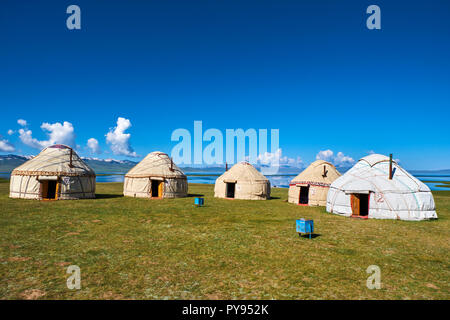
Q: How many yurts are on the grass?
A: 5